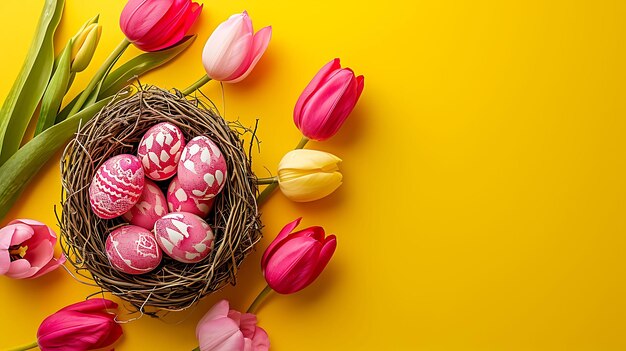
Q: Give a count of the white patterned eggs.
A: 7